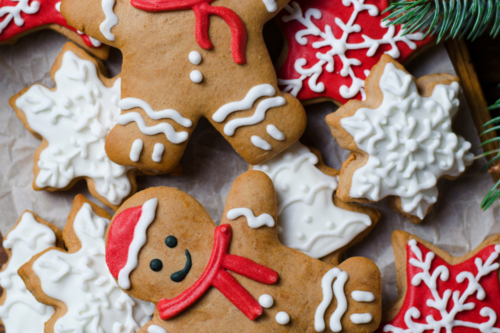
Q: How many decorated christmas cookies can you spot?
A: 10